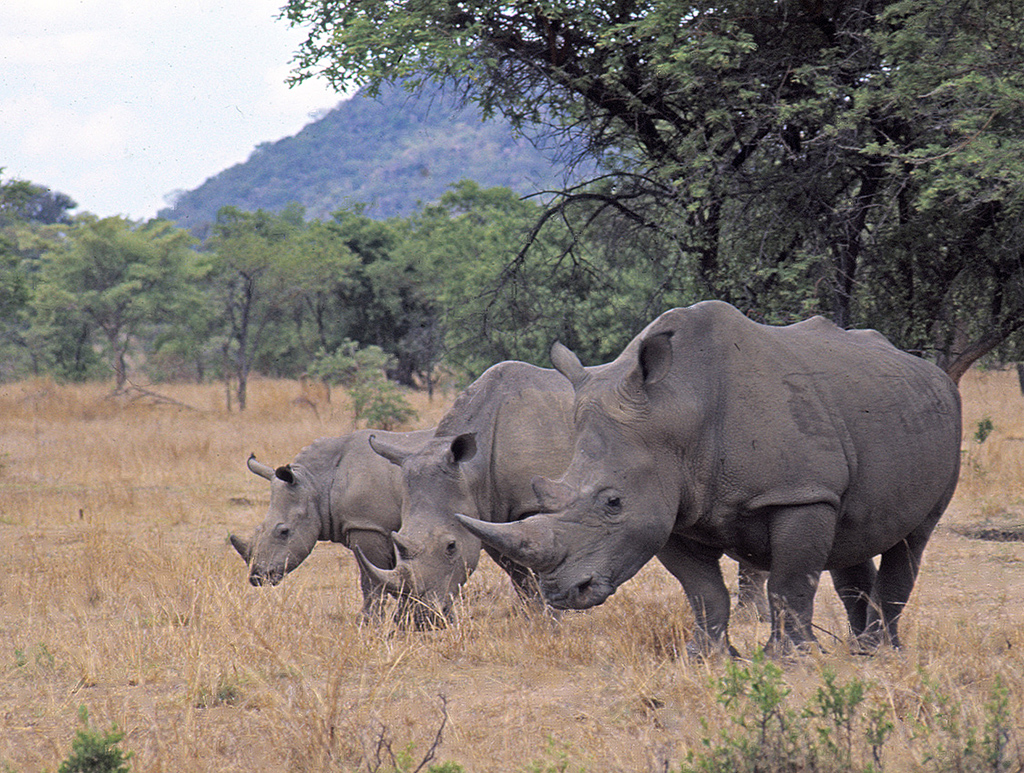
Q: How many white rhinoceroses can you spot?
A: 3